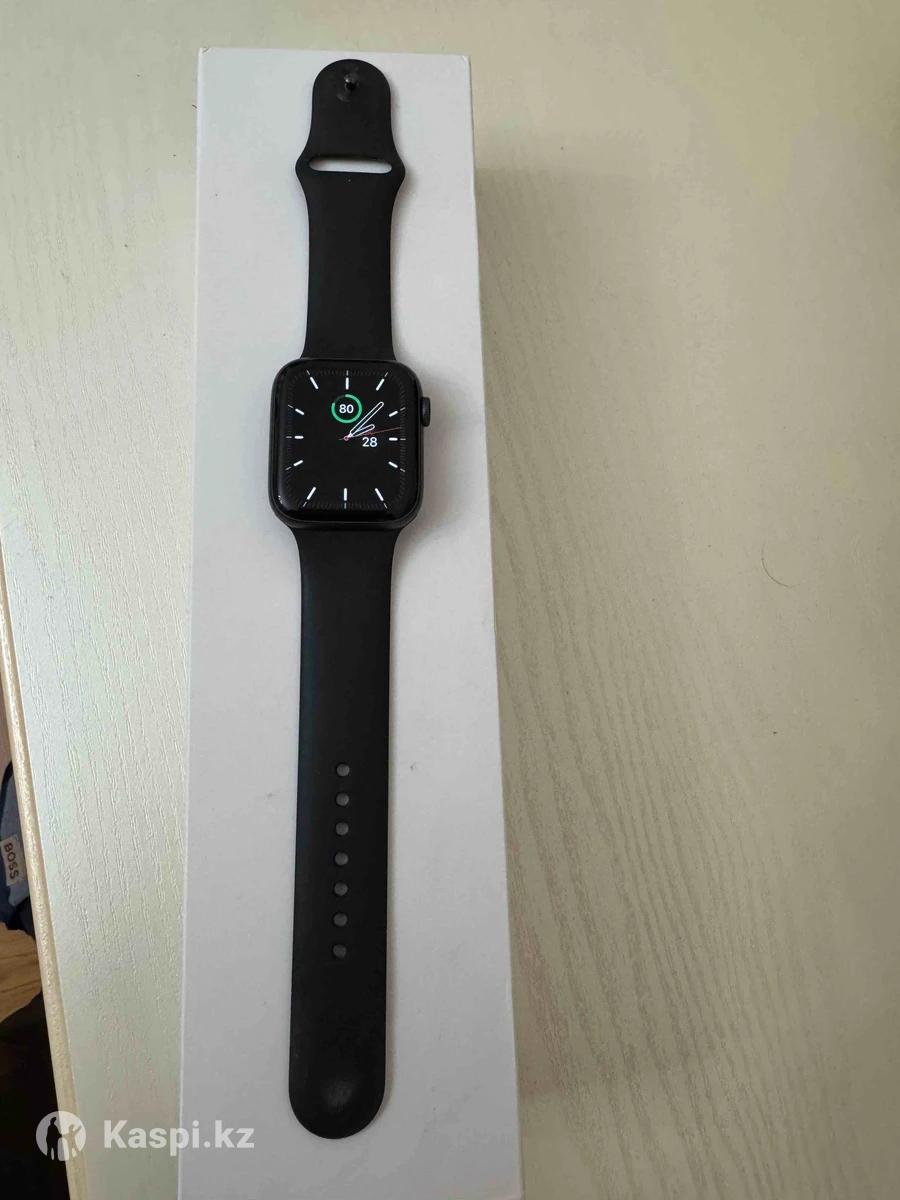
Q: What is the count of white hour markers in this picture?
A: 12